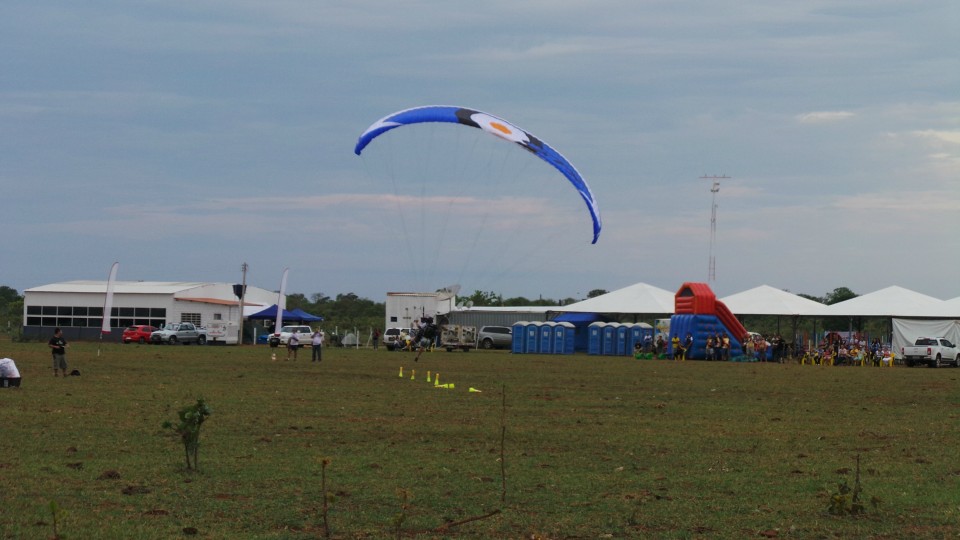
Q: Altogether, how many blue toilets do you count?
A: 8